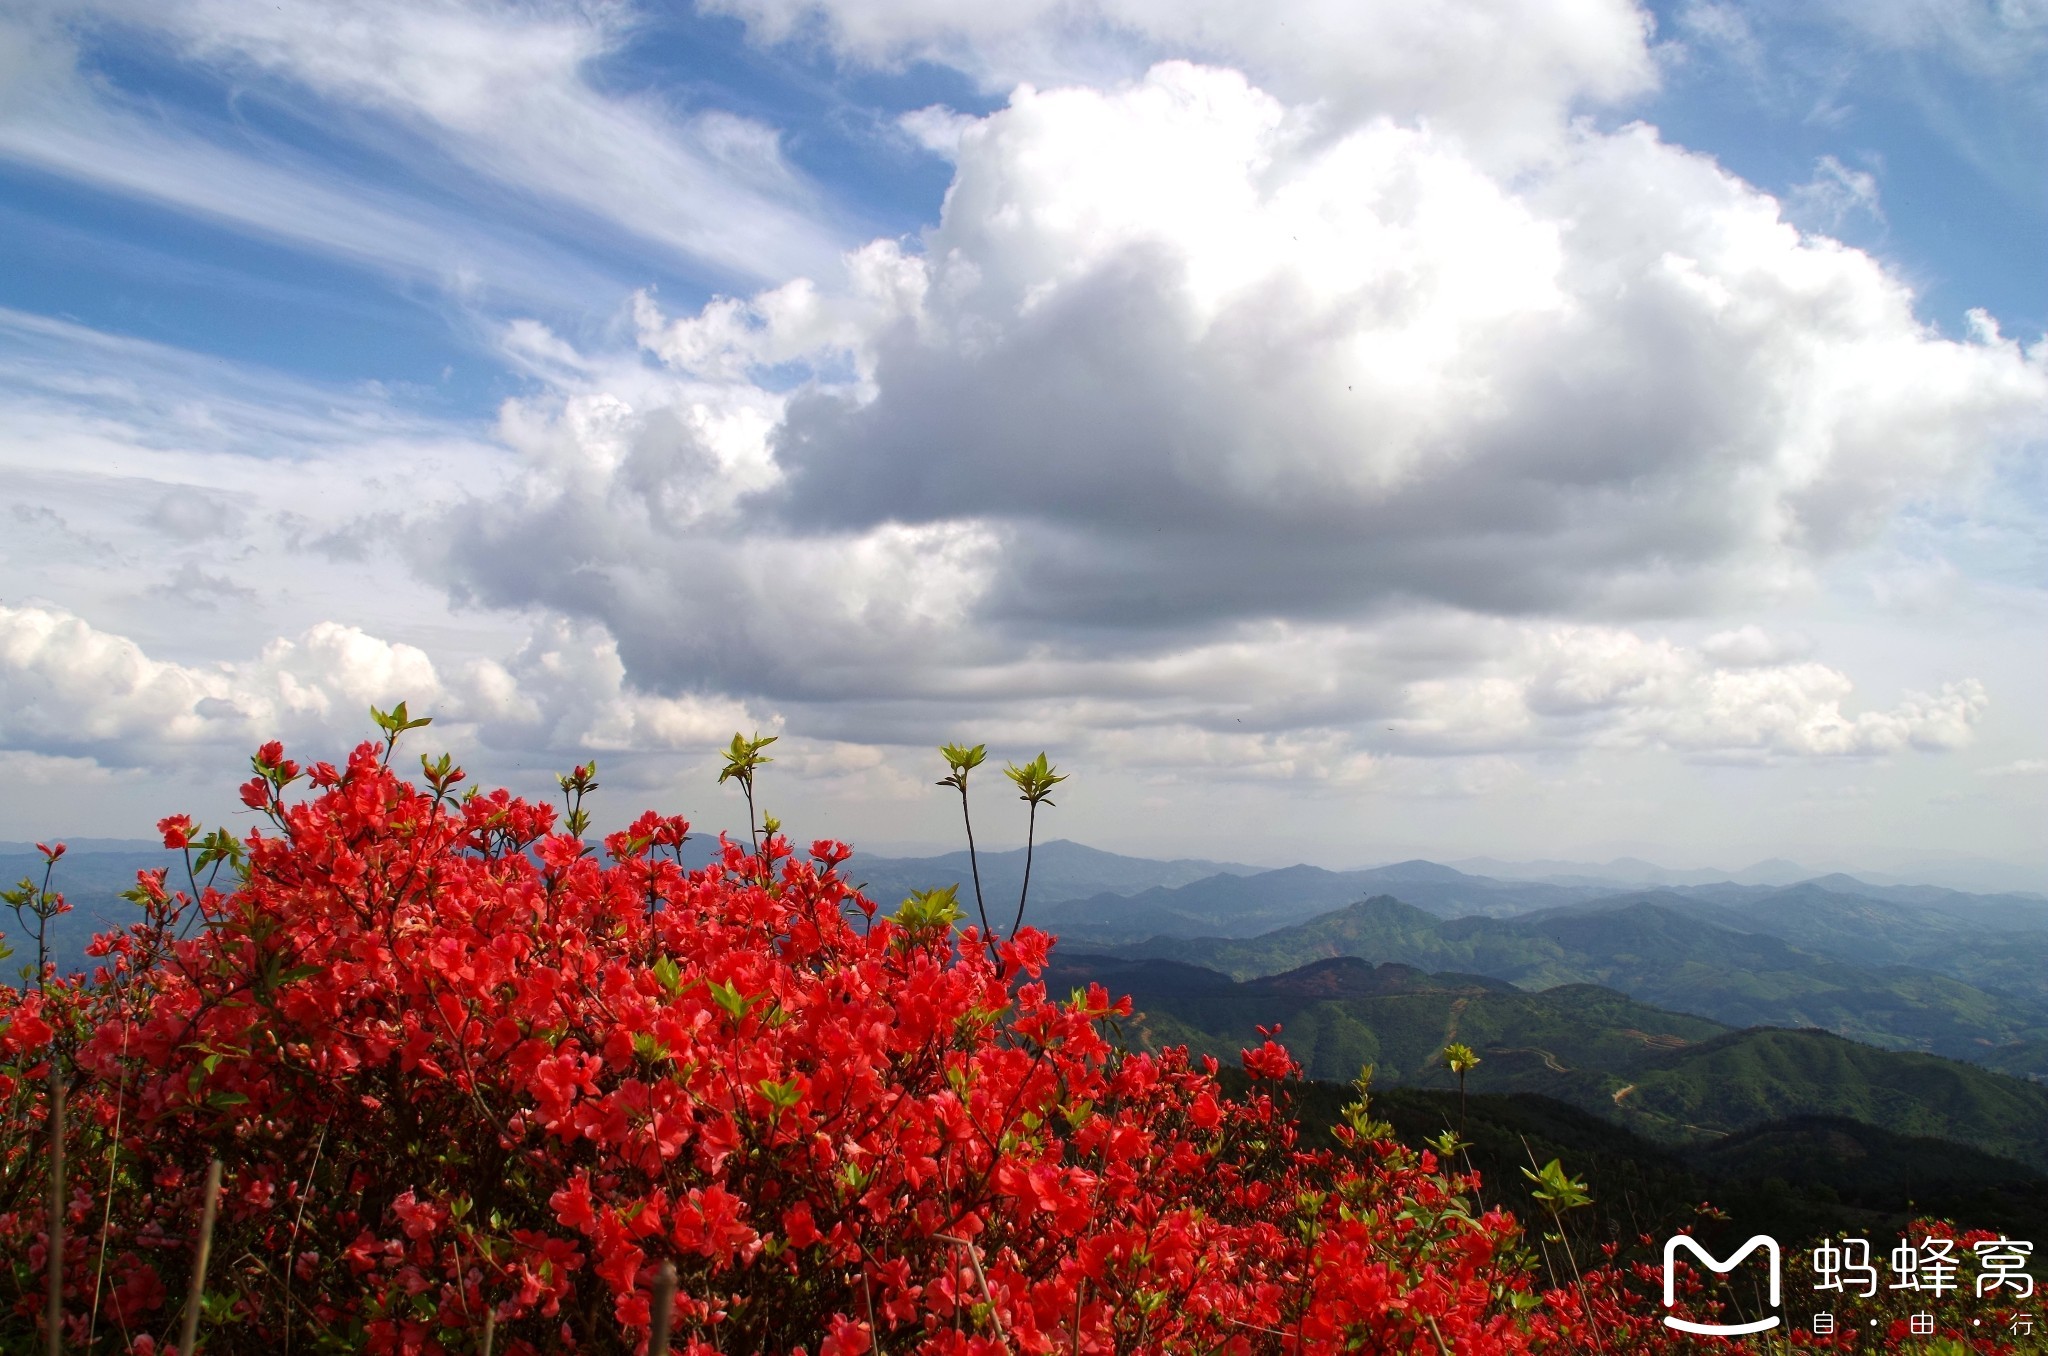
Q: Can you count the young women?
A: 0